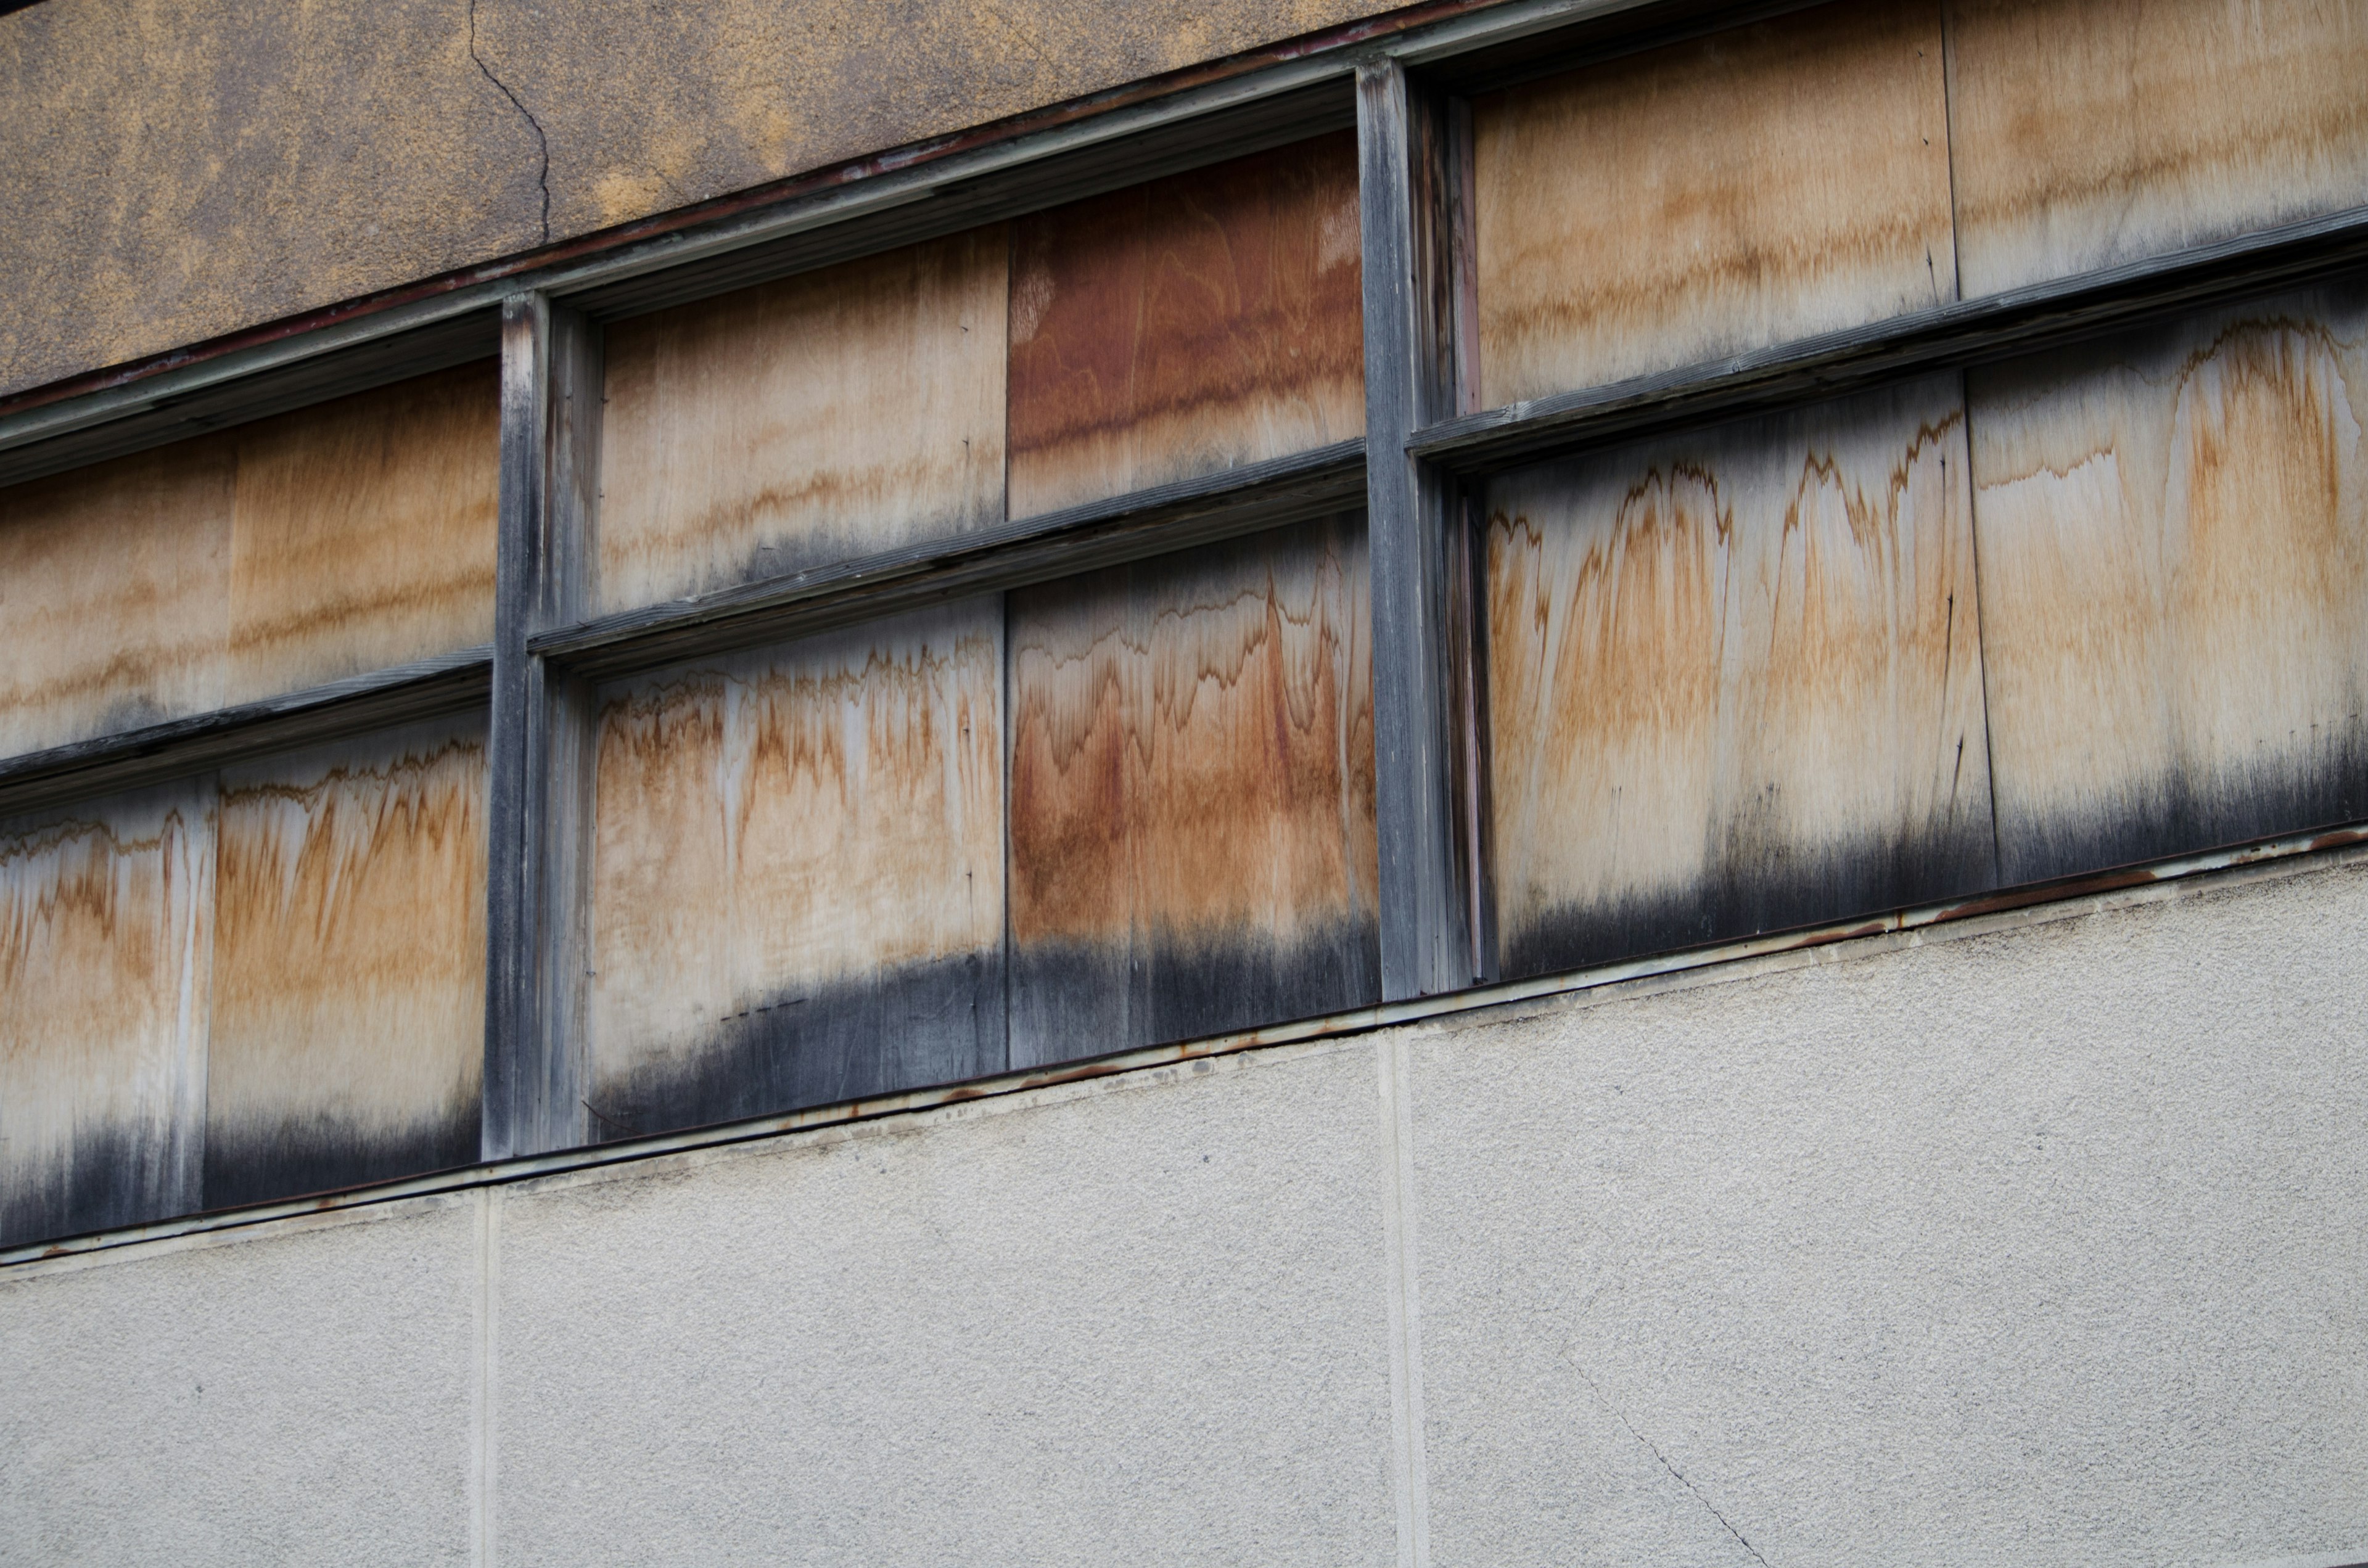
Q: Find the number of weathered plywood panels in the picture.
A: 12